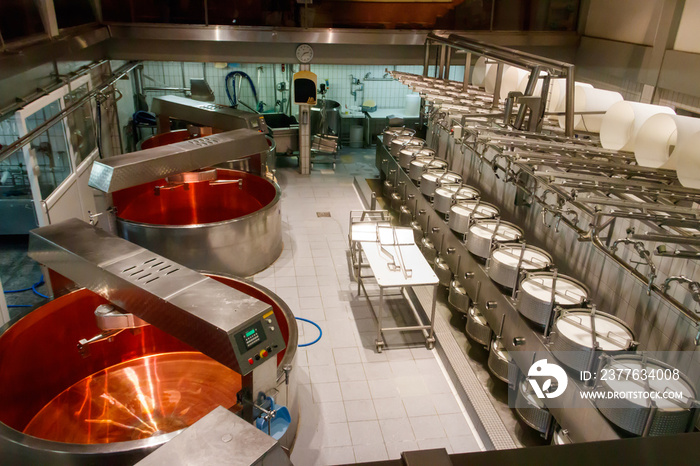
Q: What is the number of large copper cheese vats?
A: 3